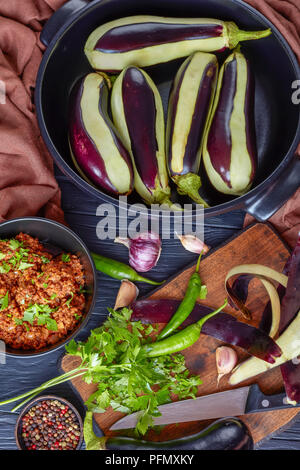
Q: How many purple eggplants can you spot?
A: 6